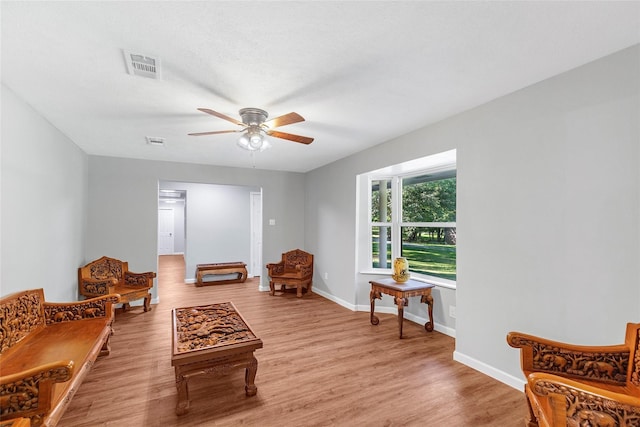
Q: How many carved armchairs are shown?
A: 3